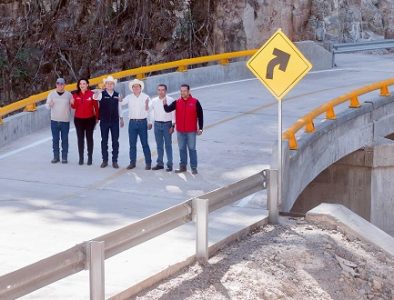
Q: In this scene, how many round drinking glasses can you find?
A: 0